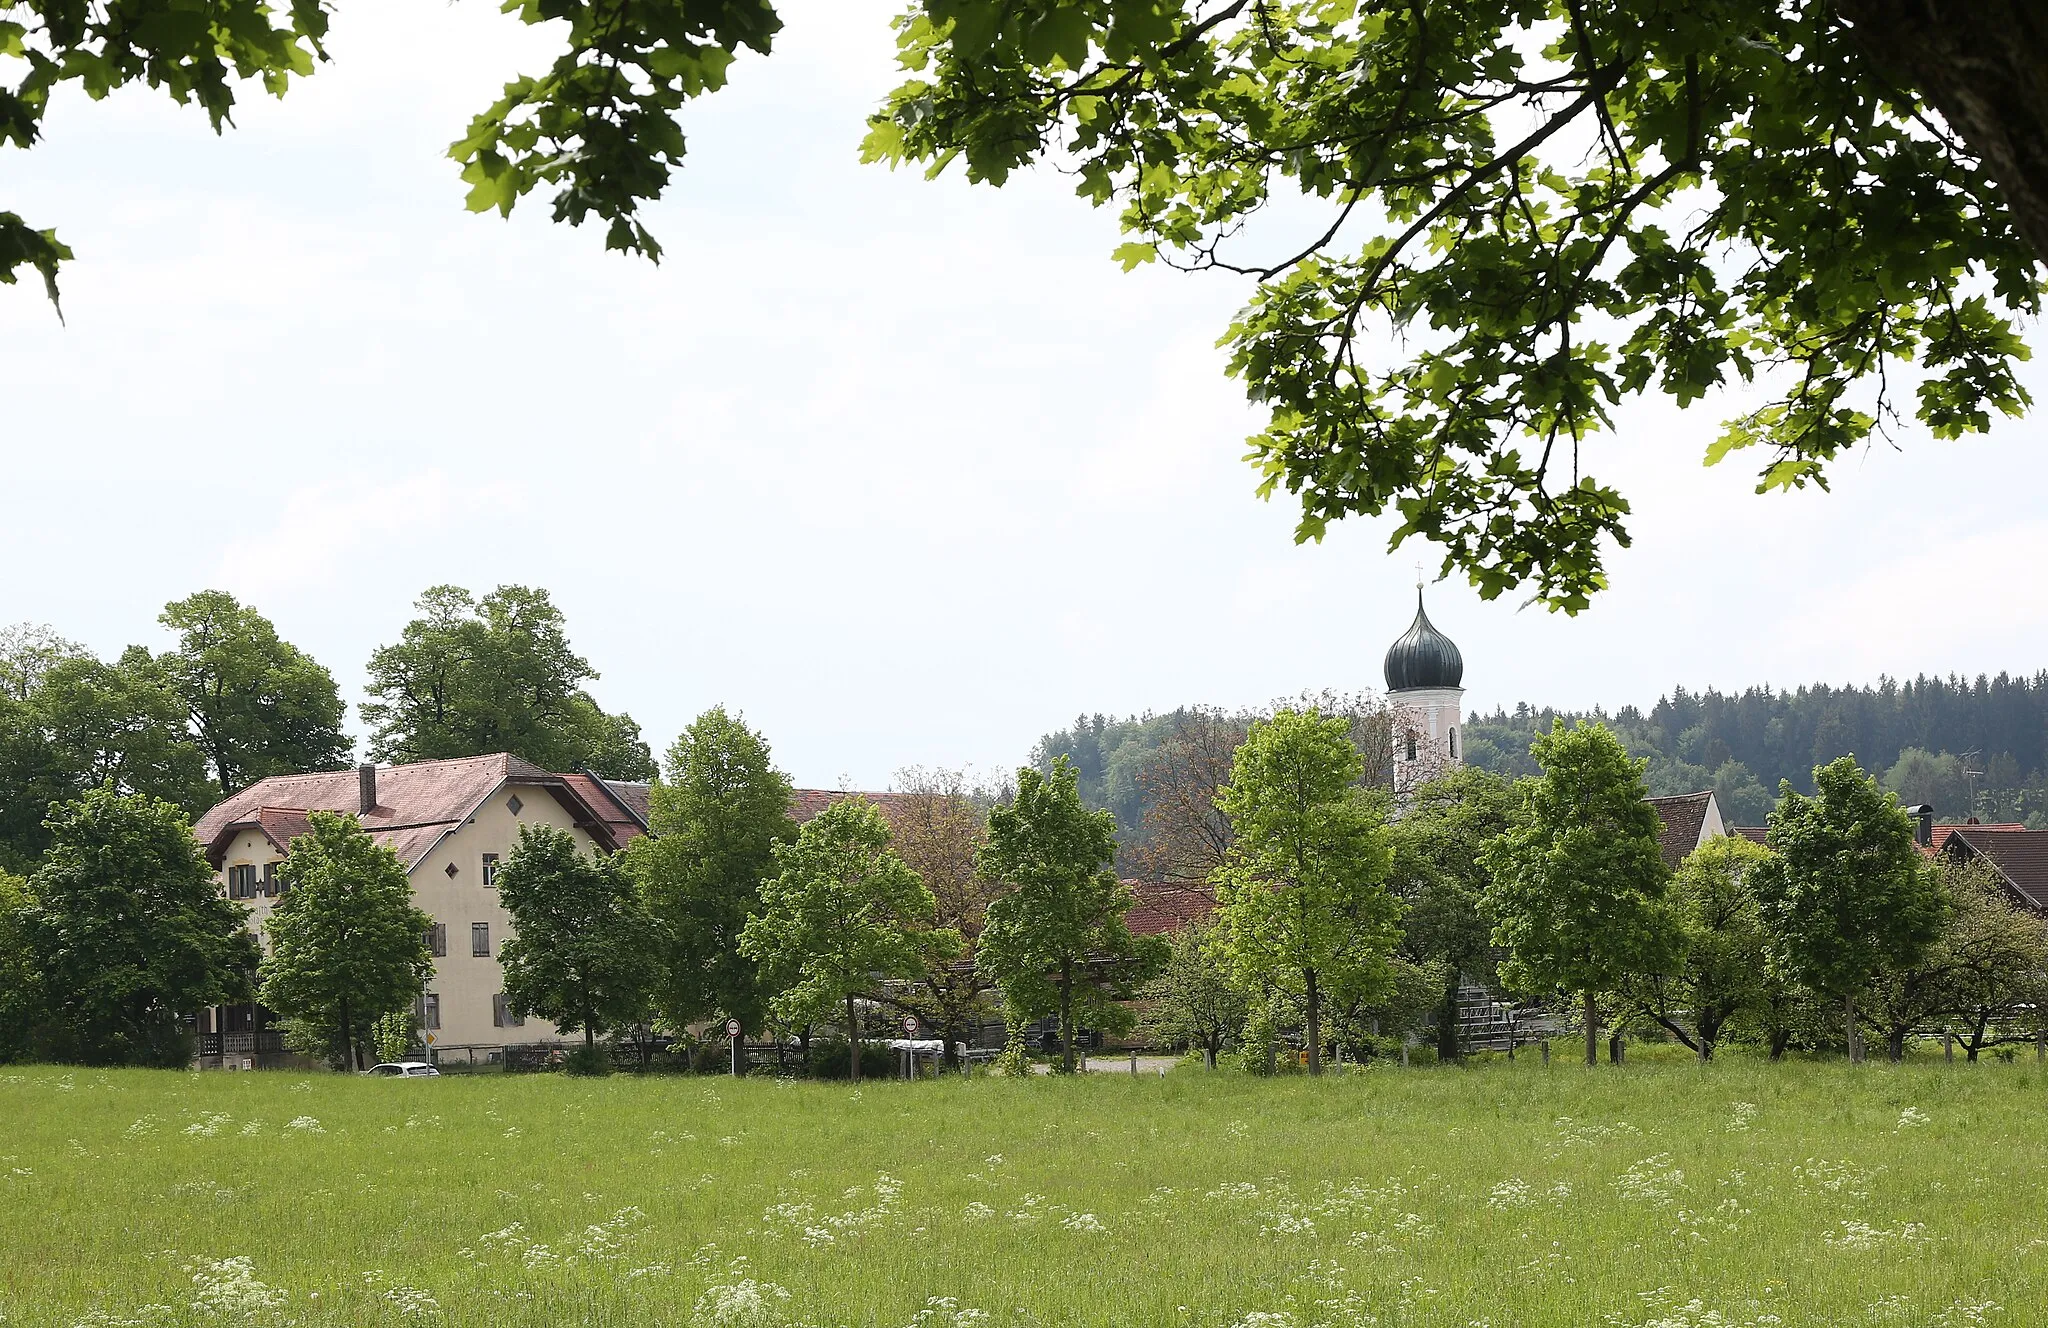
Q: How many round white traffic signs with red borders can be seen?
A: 2